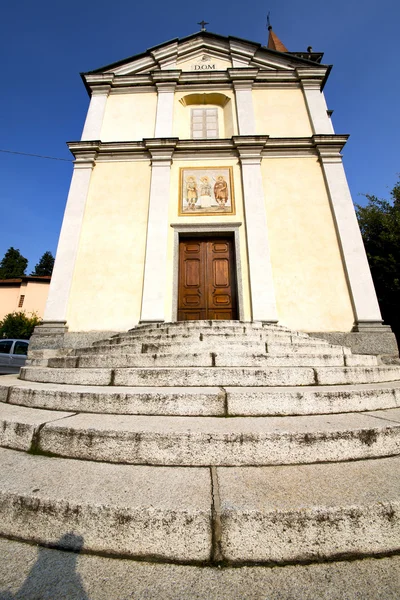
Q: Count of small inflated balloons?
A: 0